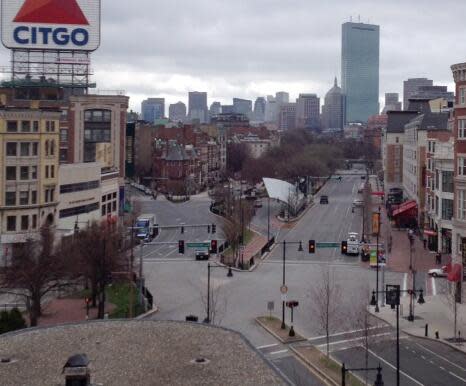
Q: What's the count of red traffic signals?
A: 2